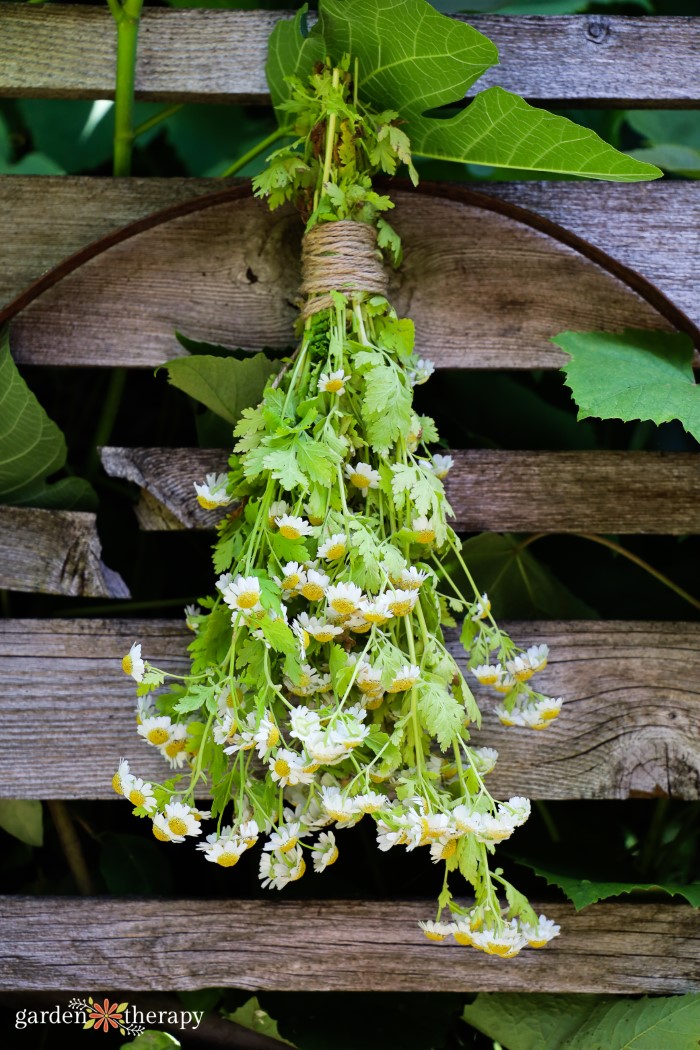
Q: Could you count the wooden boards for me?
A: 5